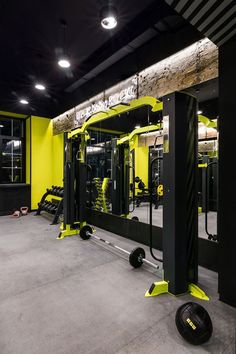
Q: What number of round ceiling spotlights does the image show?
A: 4